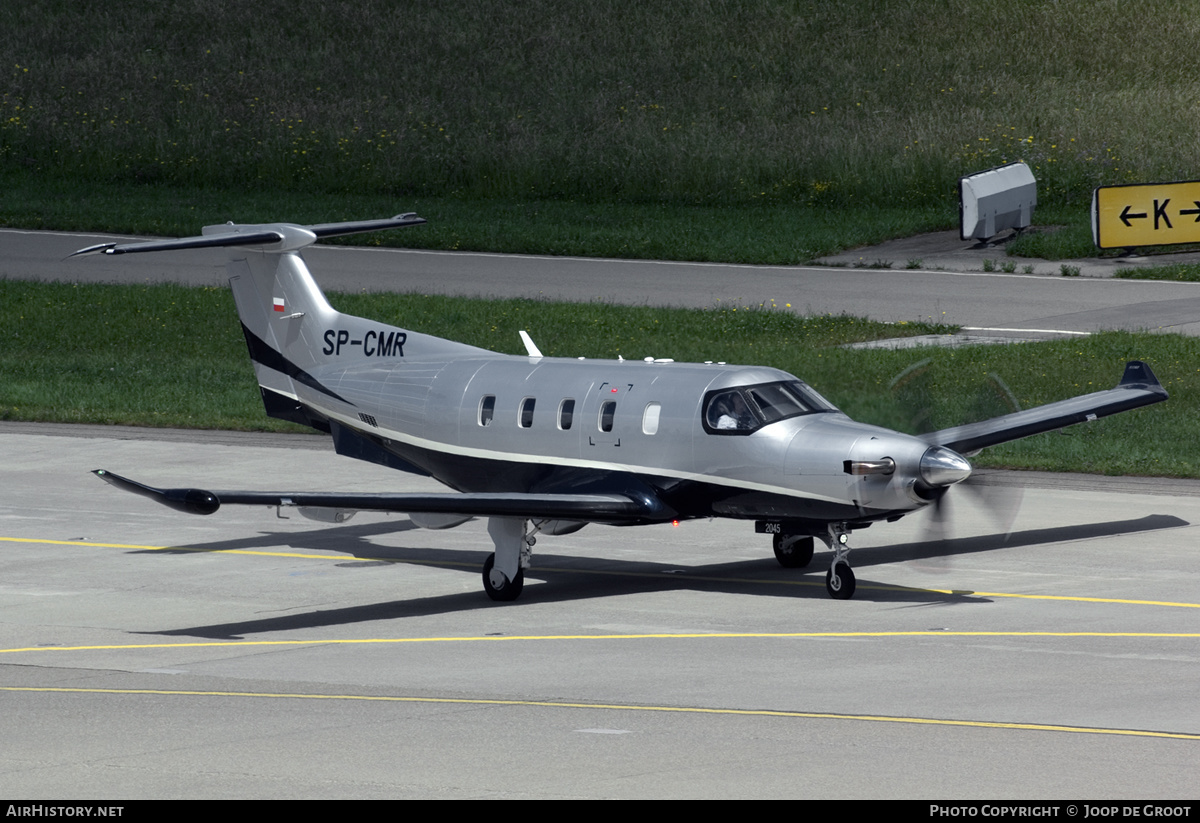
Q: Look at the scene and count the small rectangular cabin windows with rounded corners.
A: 5